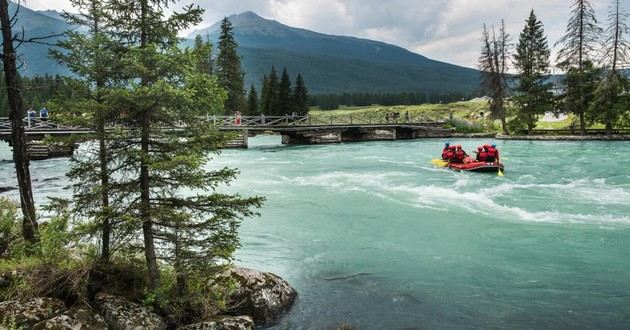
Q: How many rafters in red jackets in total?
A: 6